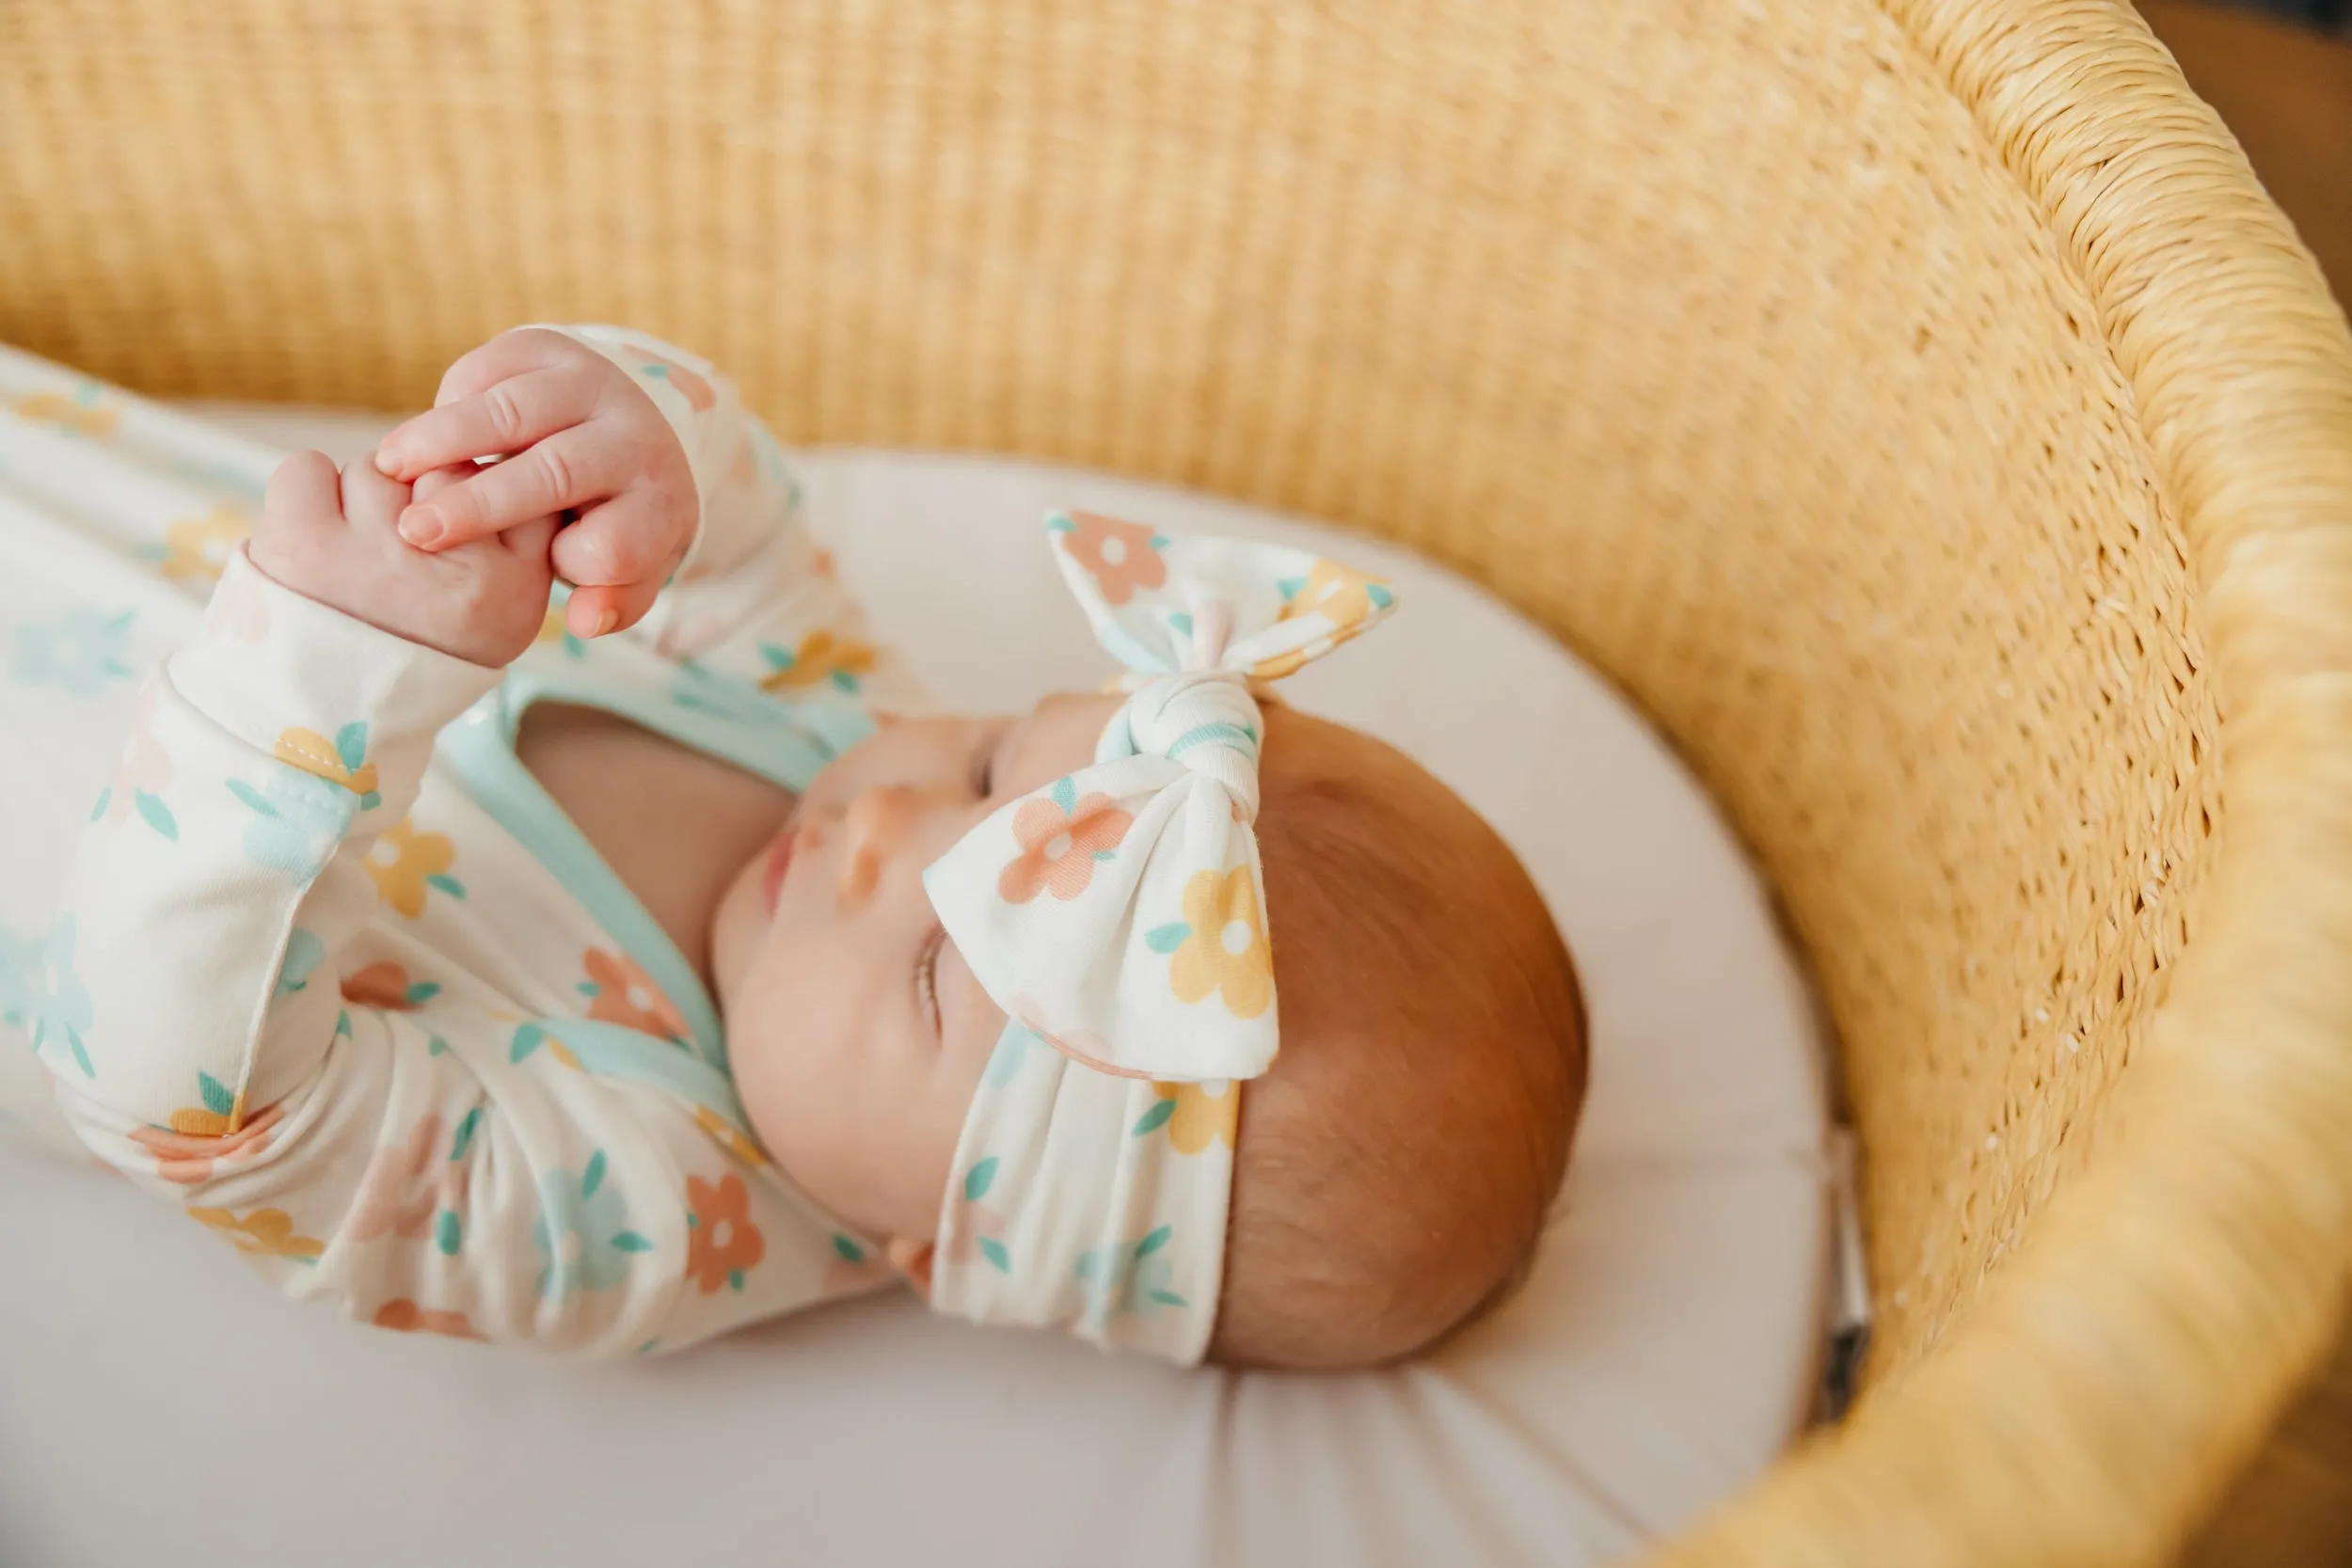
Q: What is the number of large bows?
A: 1